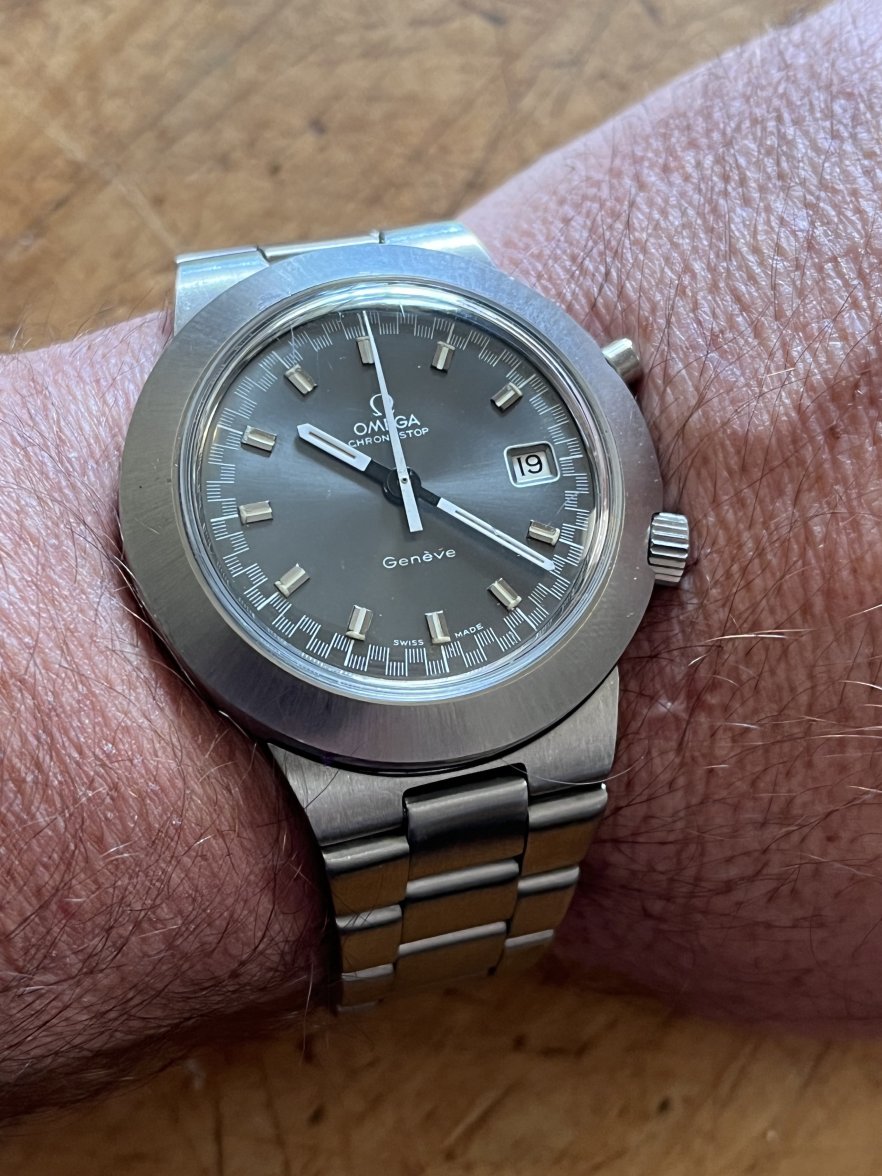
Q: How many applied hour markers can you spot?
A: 11